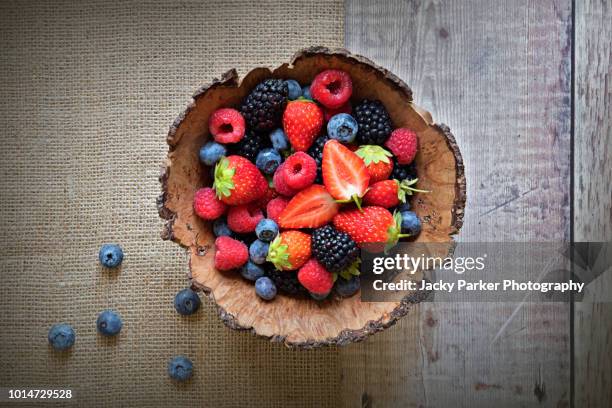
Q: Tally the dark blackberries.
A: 7